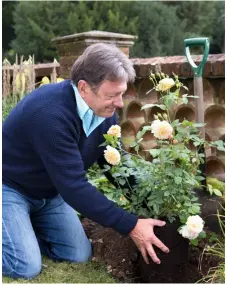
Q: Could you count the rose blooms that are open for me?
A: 5